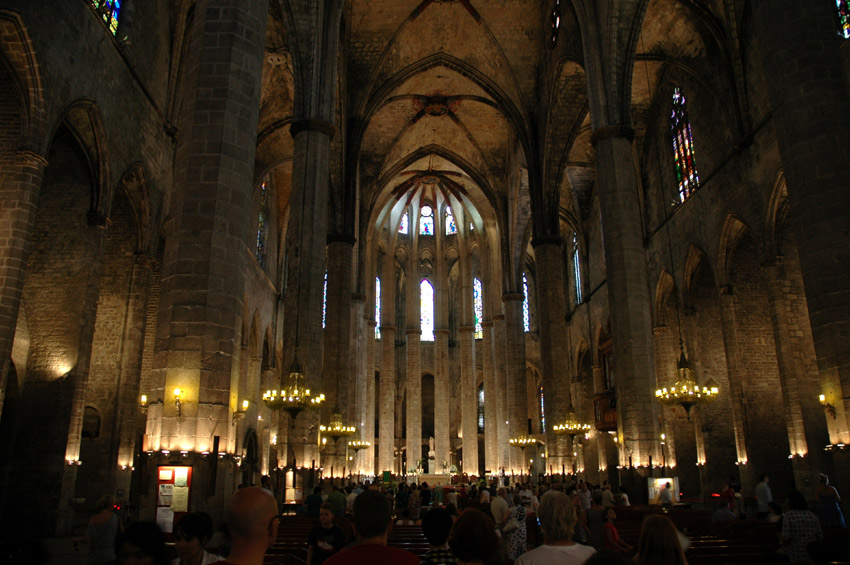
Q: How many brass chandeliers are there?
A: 6